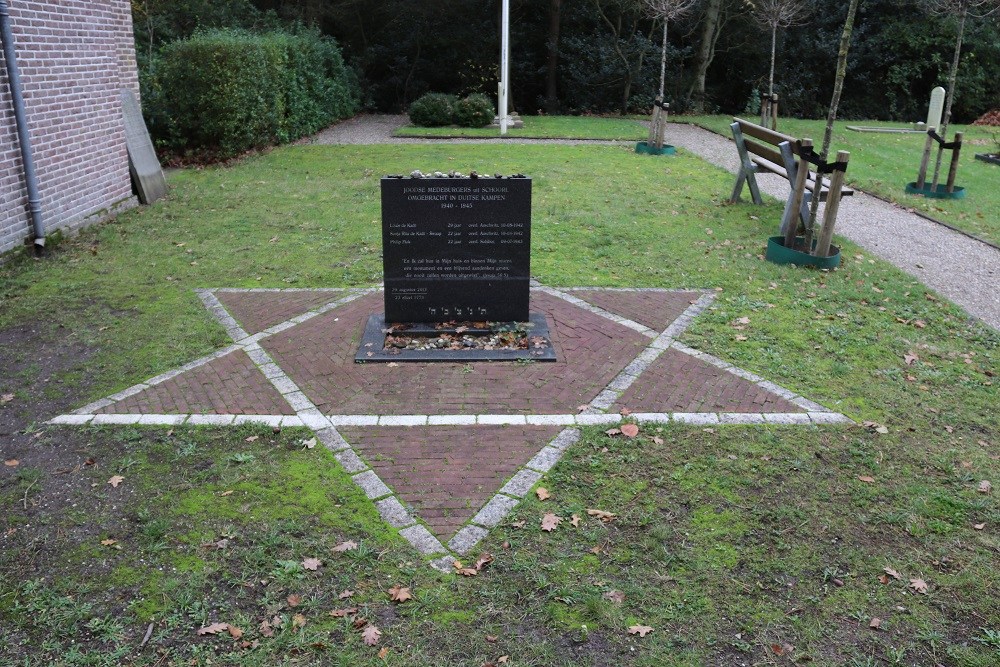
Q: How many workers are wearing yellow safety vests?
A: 0